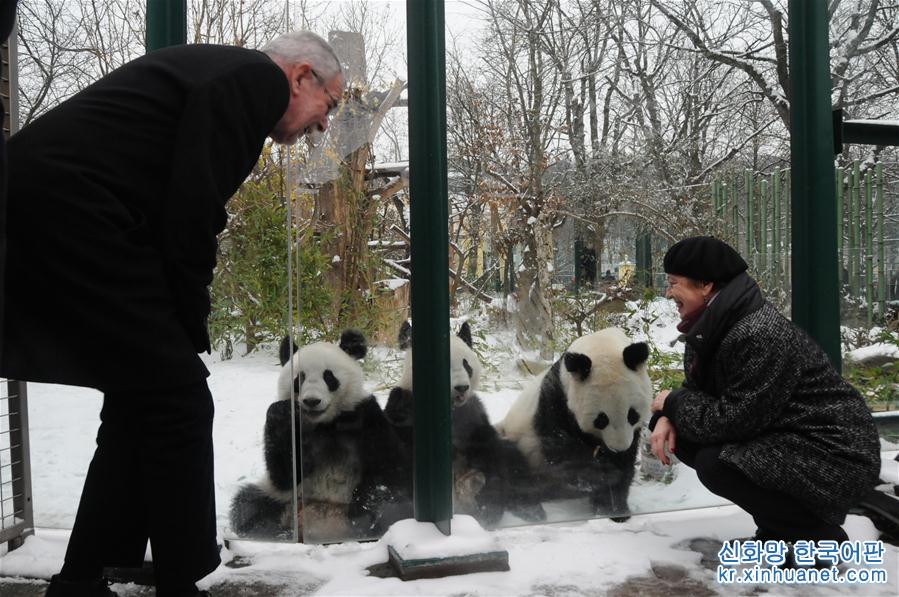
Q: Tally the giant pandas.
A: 3